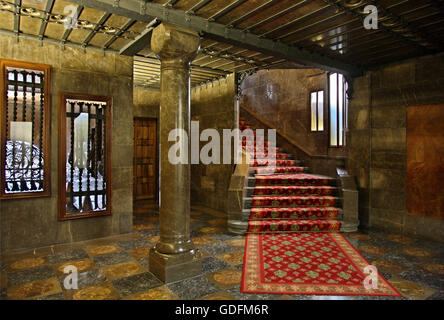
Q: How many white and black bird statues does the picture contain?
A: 0